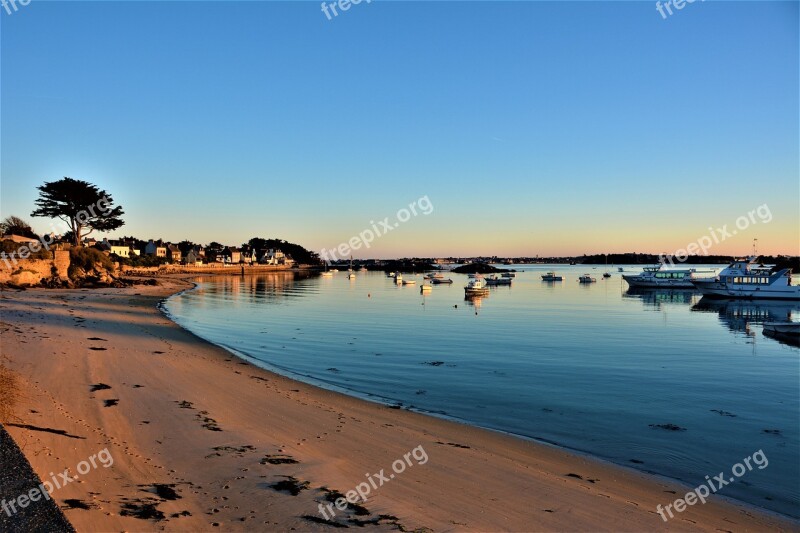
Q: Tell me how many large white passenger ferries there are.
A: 2